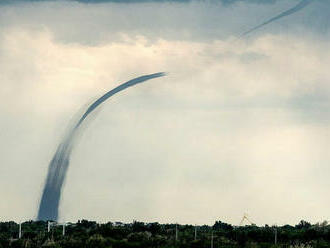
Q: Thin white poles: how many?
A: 7